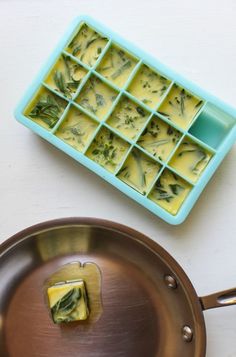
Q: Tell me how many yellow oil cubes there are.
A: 15